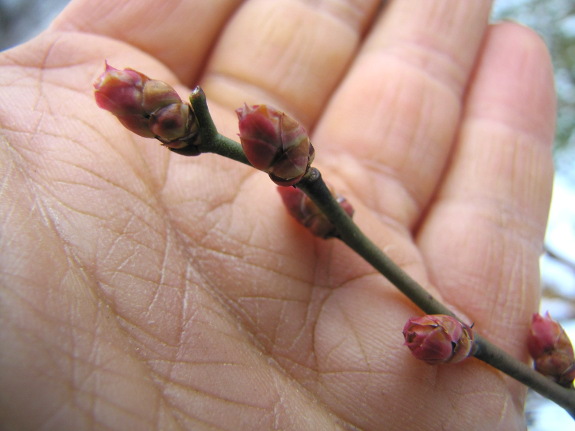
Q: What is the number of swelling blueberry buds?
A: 5